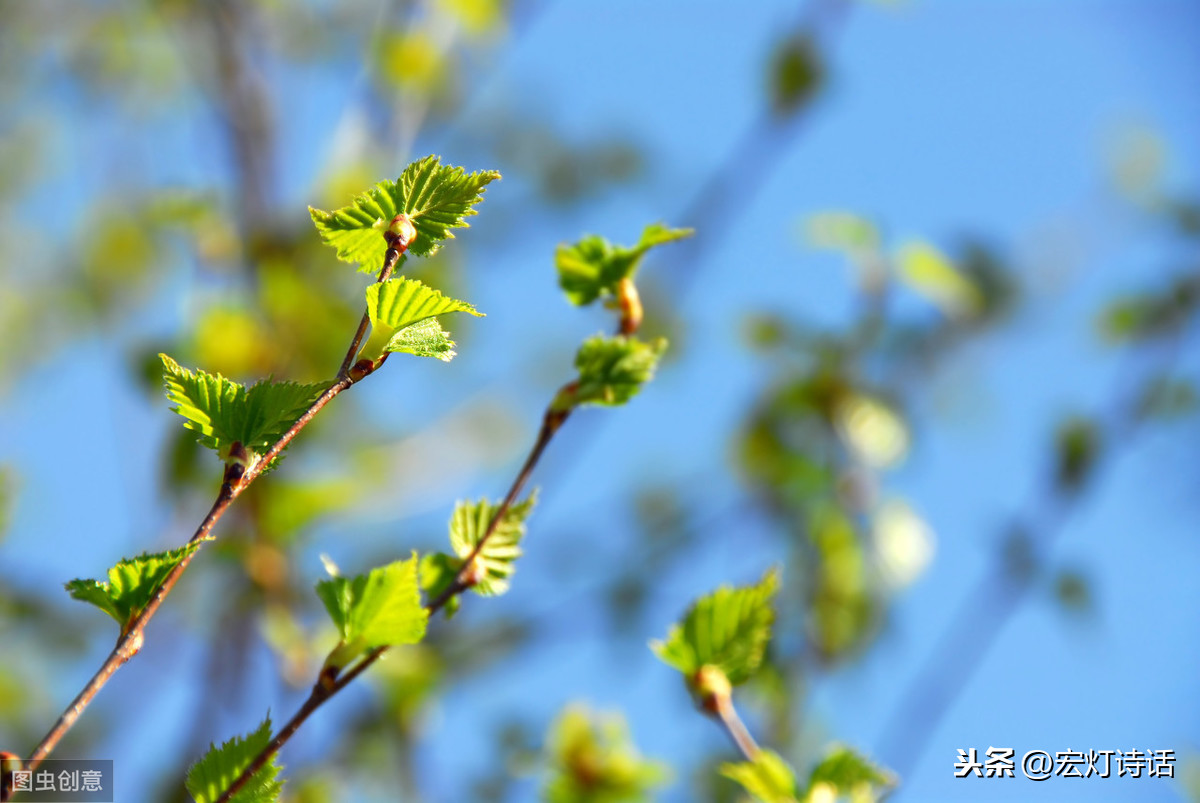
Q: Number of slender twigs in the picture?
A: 3